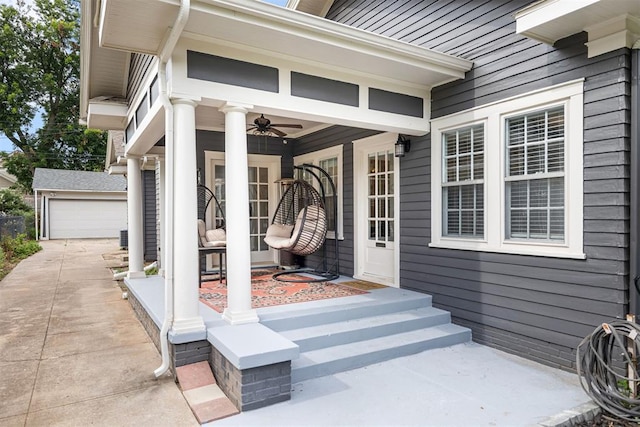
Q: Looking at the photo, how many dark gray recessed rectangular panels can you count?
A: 6